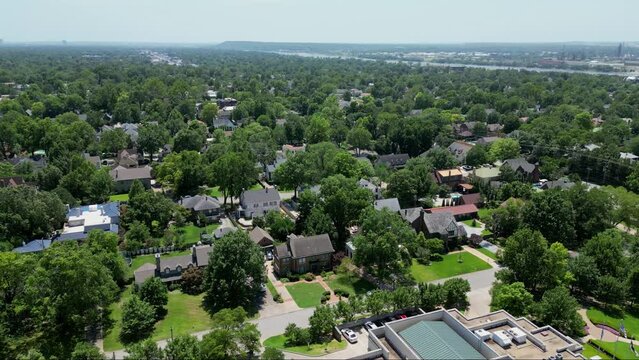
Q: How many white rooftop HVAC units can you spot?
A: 3